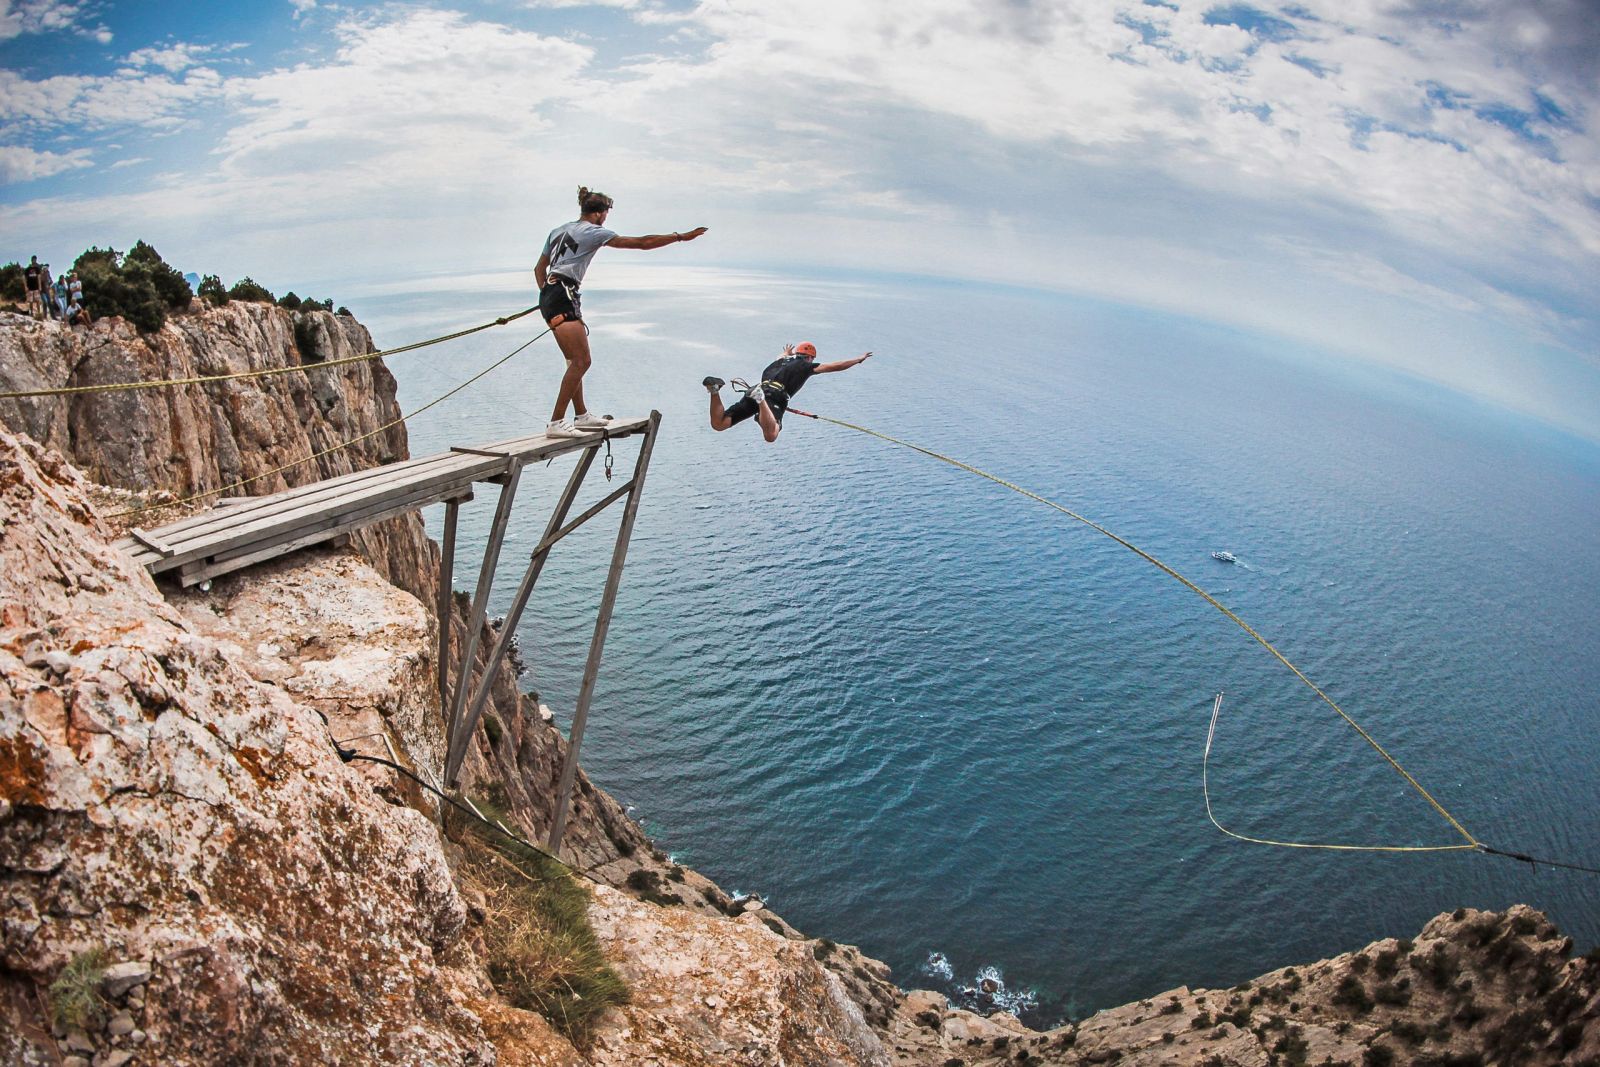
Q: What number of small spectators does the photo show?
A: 5